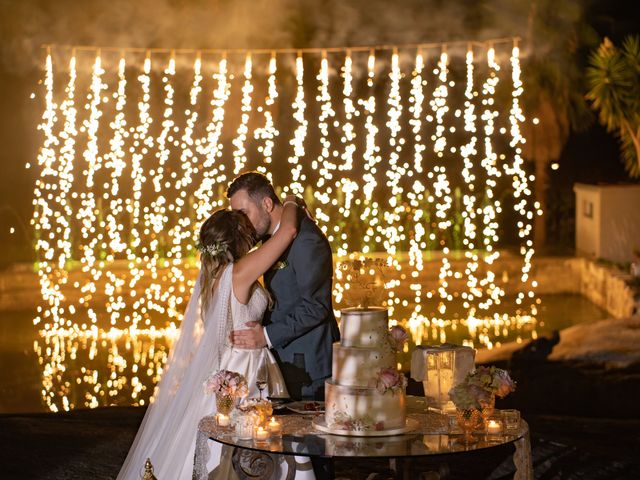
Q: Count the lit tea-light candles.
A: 4